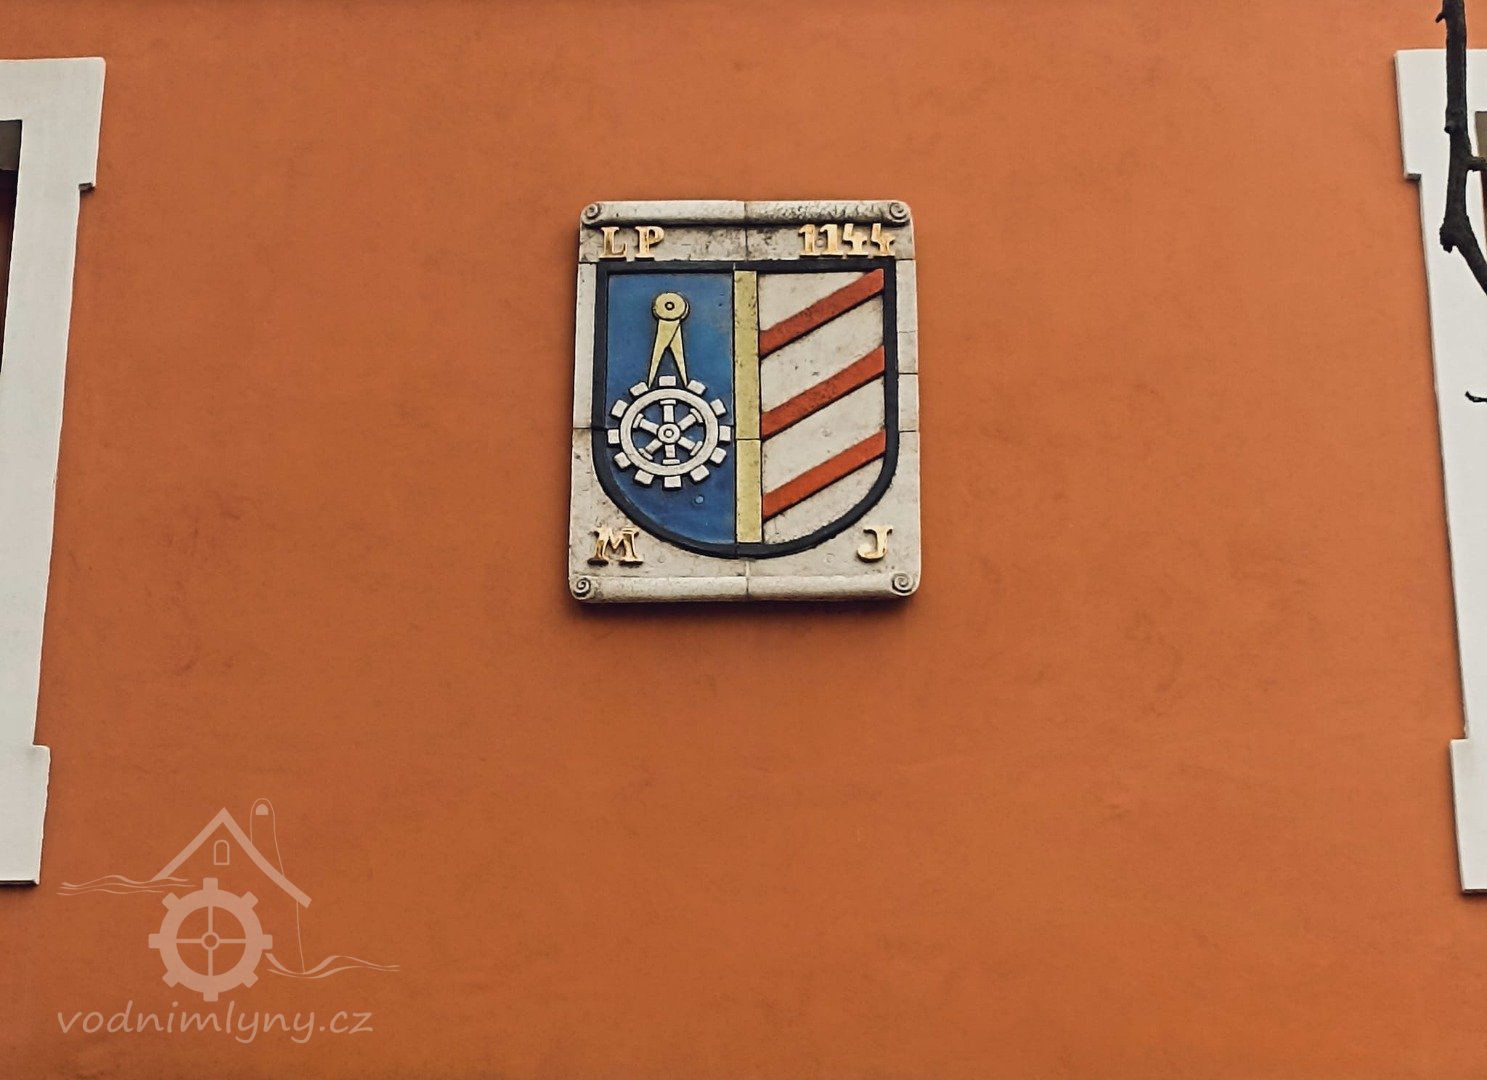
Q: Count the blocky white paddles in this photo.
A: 12